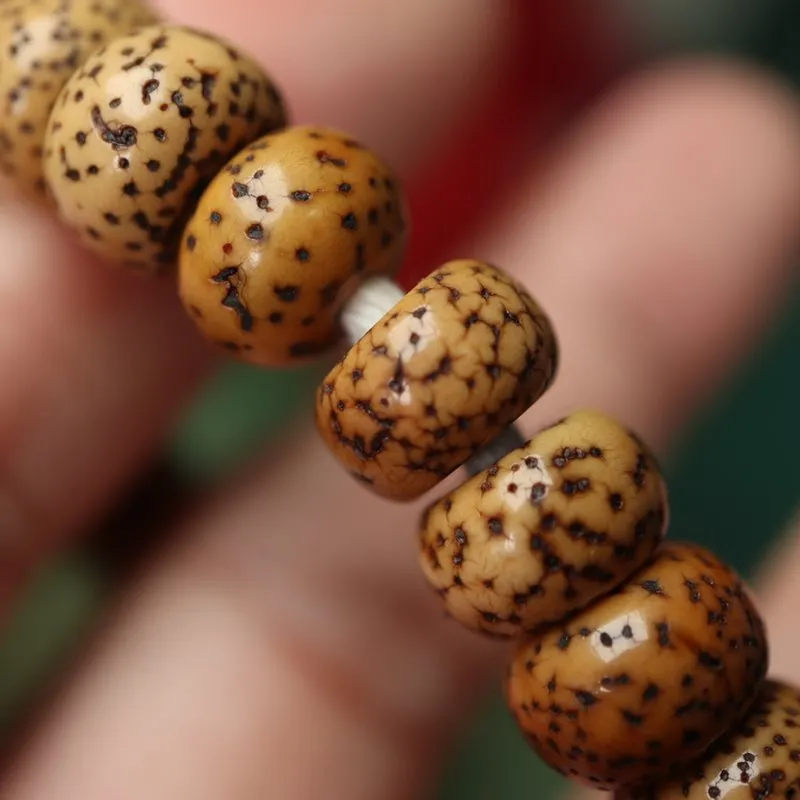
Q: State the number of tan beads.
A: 7